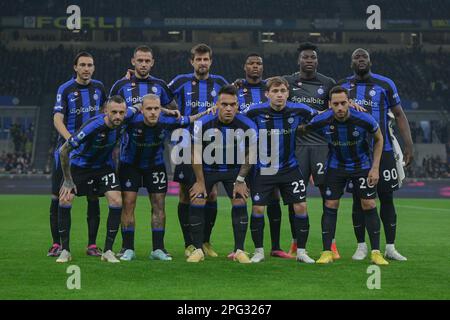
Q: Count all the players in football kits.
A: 11